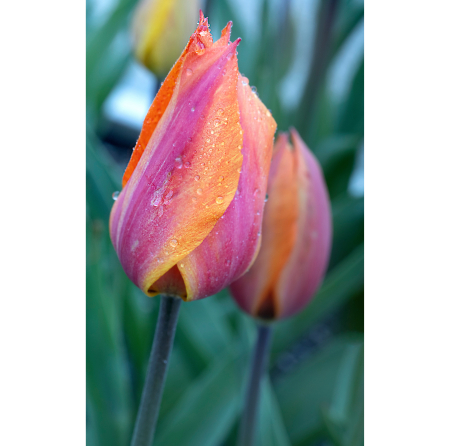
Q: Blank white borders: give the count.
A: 2